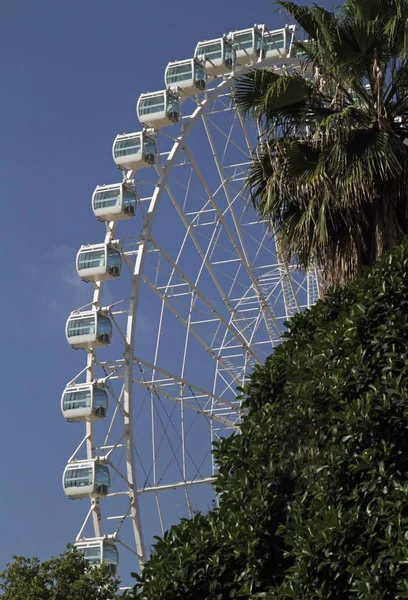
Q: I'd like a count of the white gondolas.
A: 12